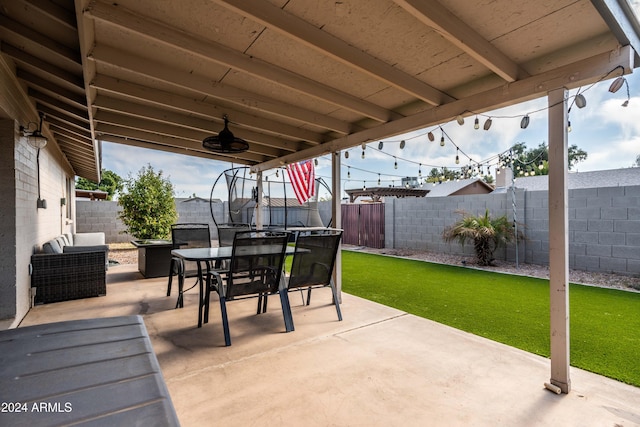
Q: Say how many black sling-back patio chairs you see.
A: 4